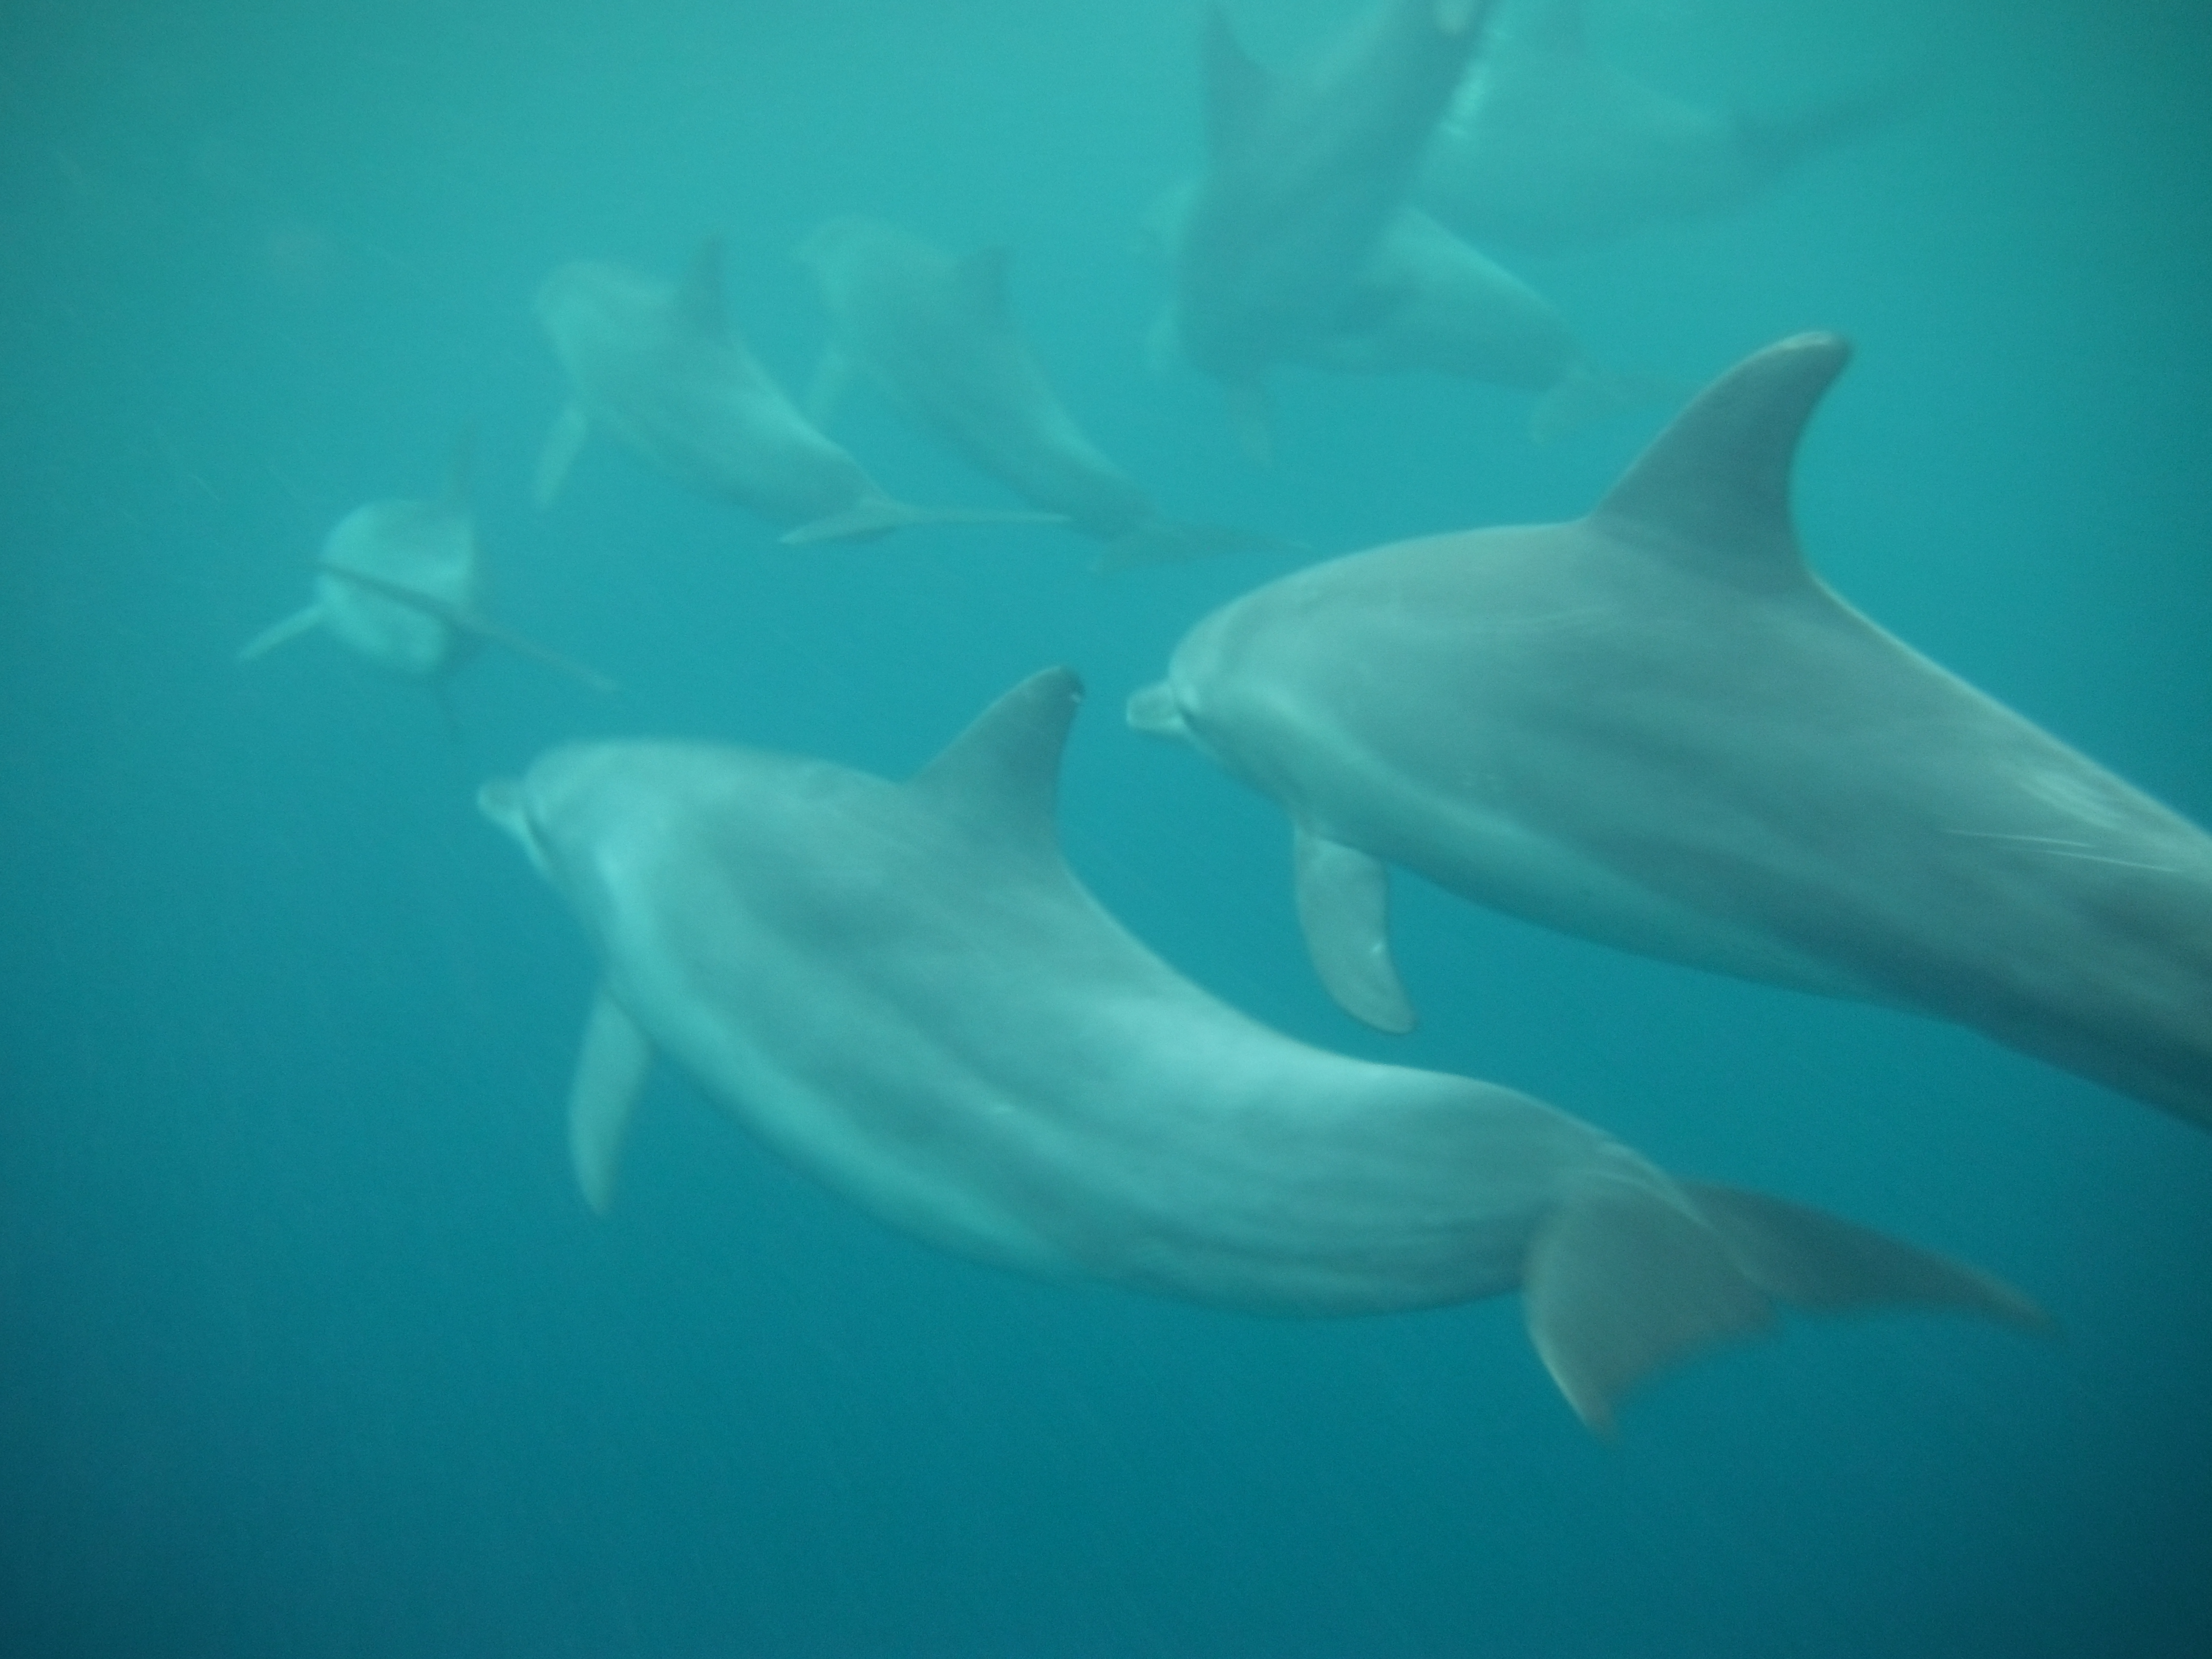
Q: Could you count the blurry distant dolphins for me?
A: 6